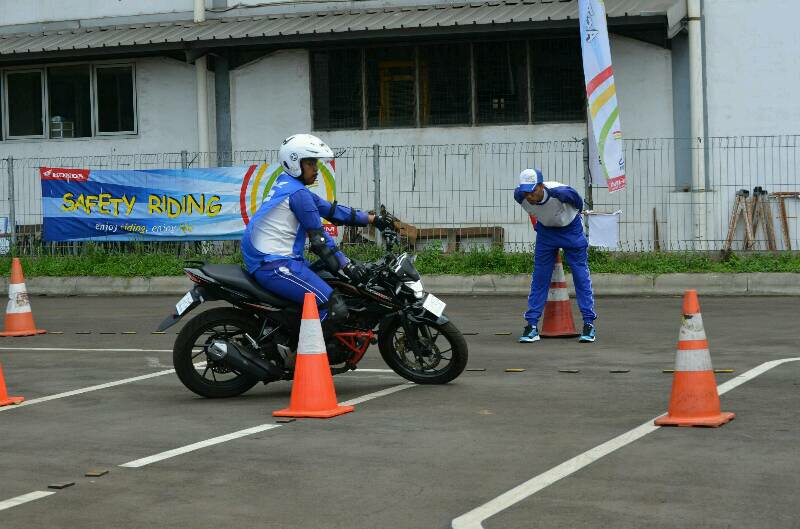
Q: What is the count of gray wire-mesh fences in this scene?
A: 1